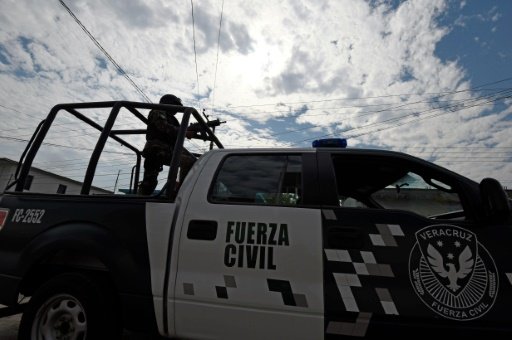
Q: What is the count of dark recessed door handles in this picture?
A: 2